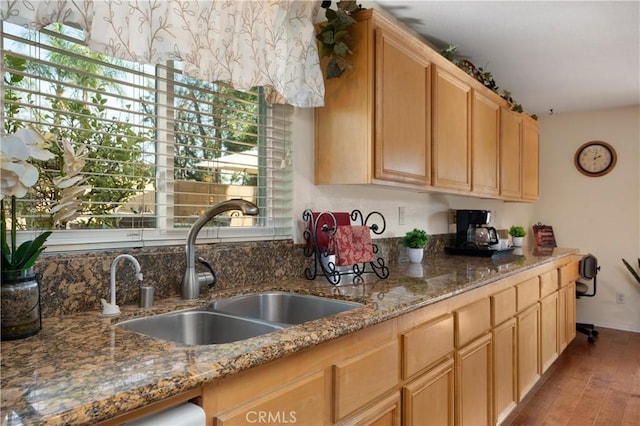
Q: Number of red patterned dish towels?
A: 1